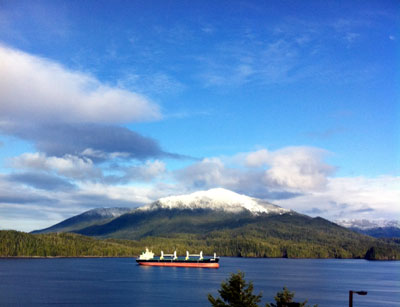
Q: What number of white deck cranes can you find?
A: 4